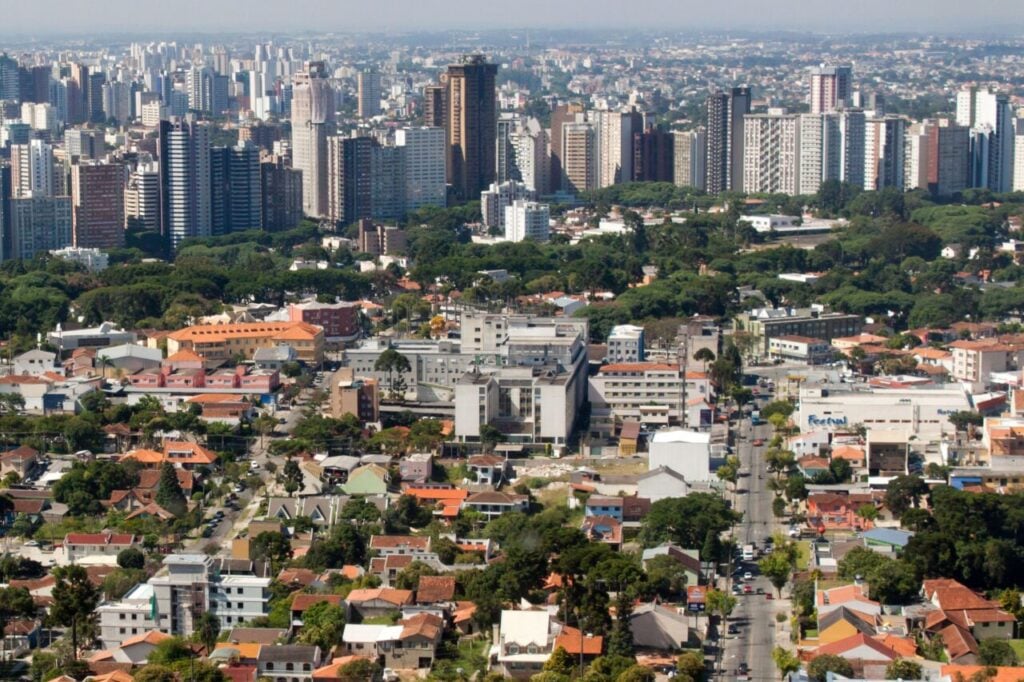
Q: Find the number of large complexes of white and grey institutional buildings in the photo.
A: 1